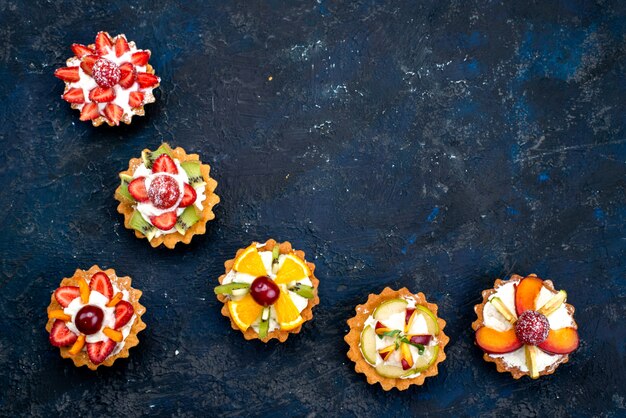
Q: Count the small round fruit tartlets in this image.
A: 6